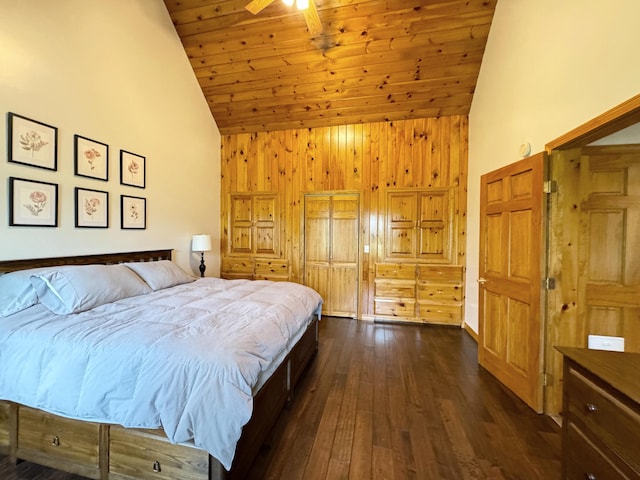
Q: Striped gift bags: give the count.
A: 0